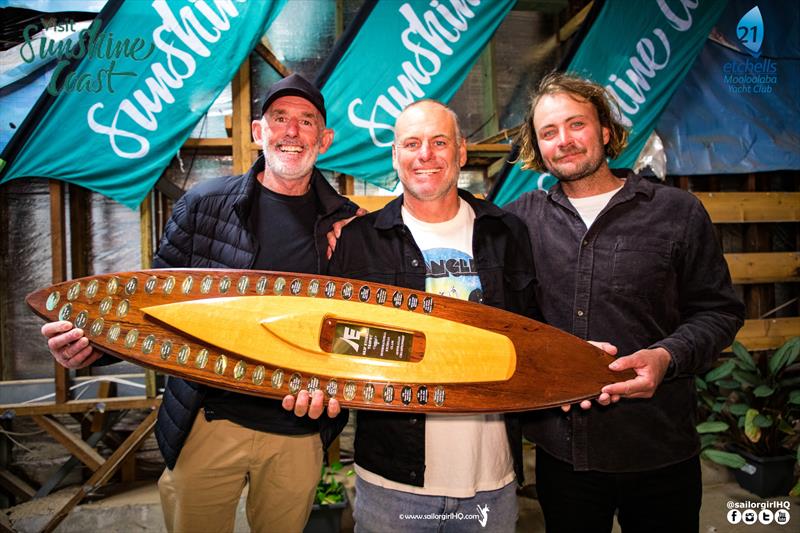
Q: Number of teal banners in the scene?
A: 3